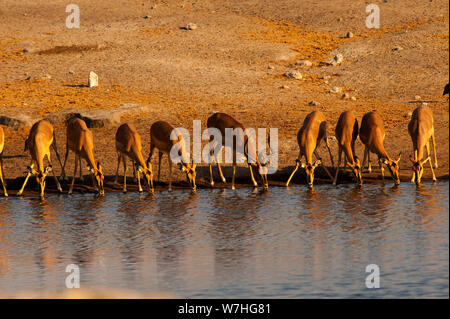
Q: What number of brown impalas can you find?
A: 10